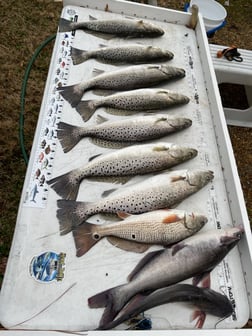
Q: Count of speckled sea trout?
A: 7